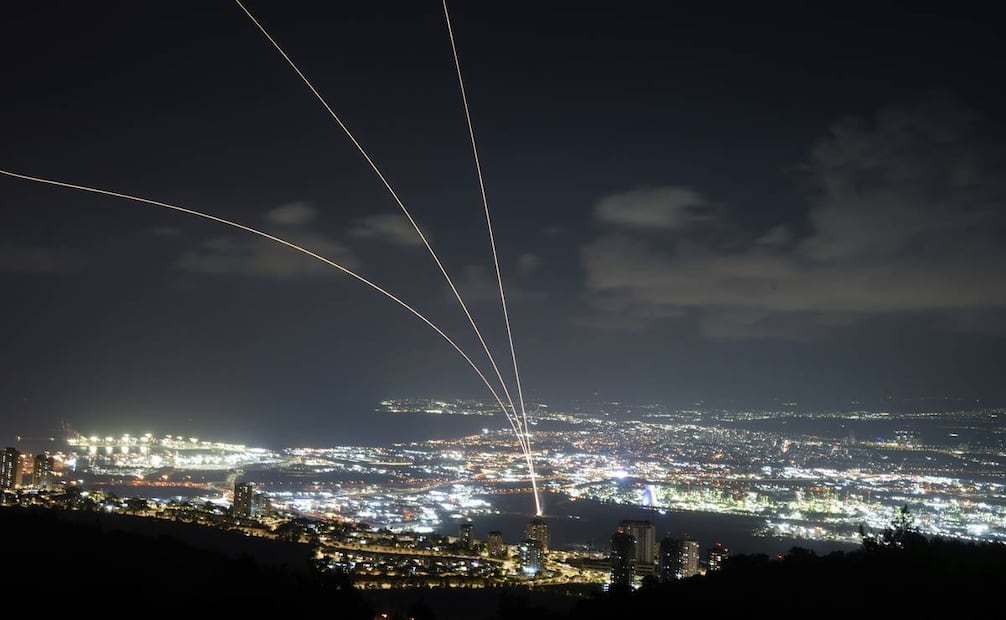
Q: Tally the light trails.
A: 3